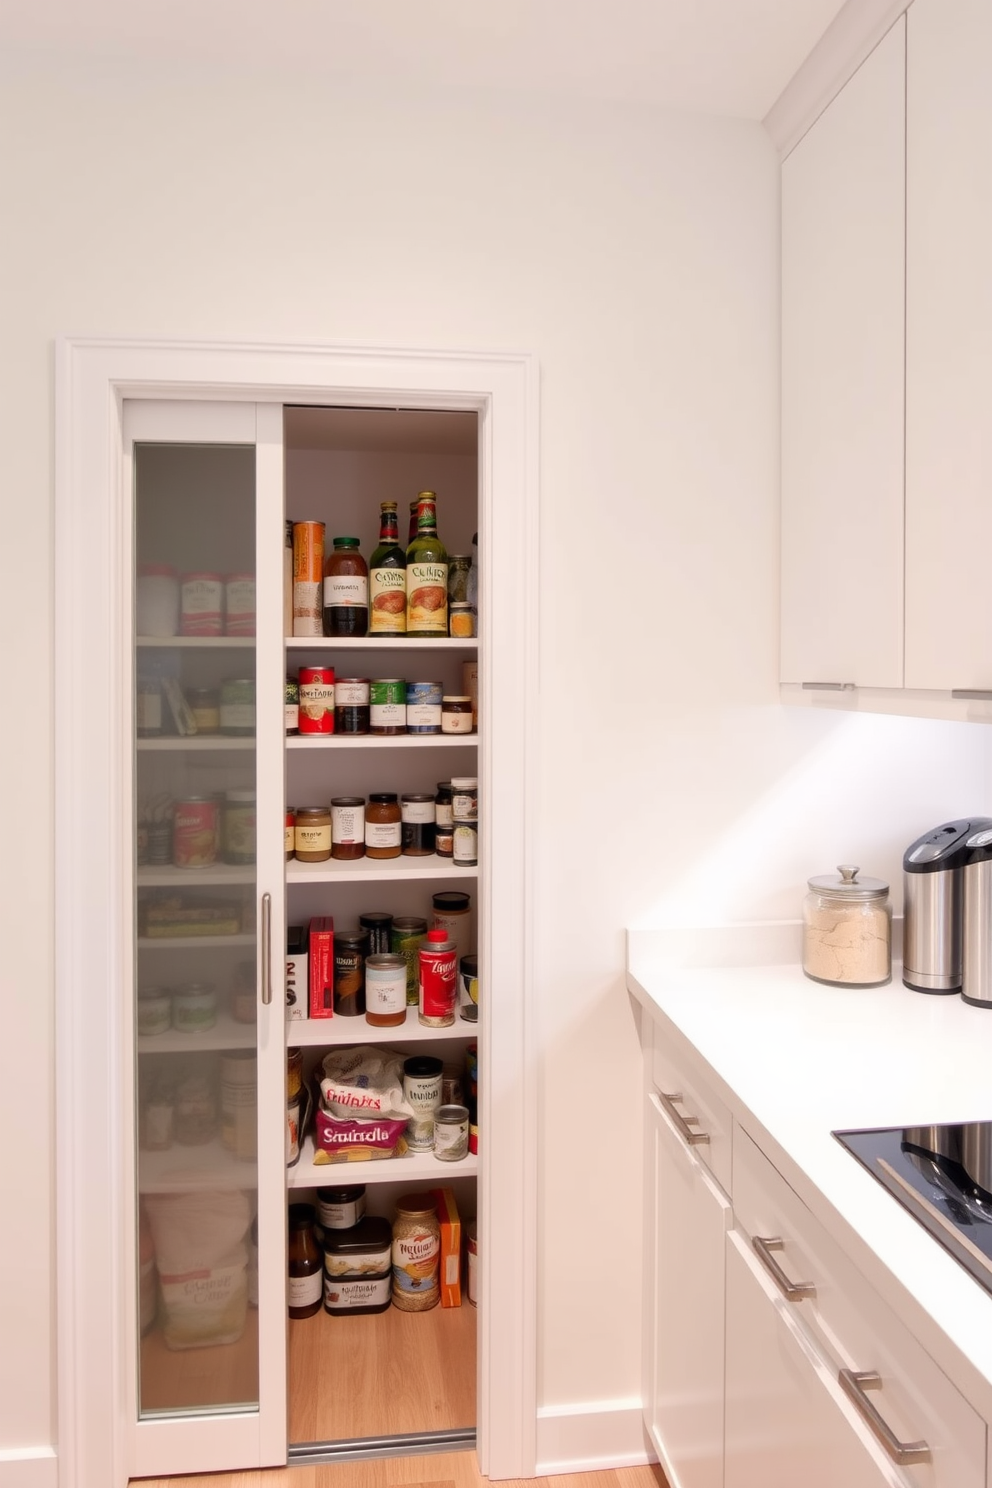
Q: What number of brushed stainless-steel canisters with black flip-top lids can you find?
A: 2